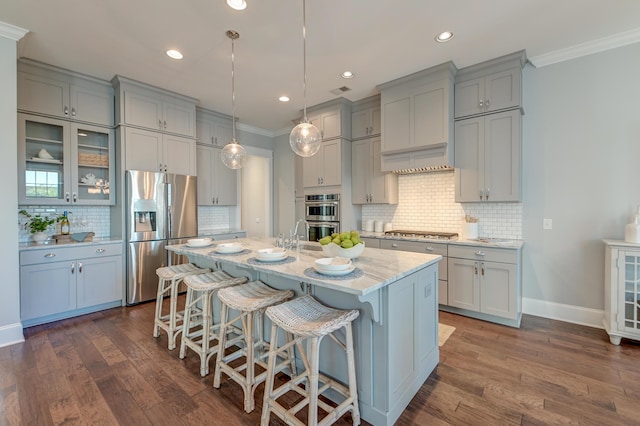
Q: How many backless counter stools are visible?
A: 4